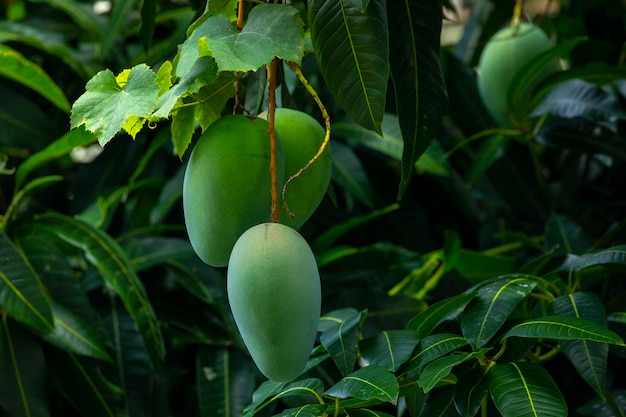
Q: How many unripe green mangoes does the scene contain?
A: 4